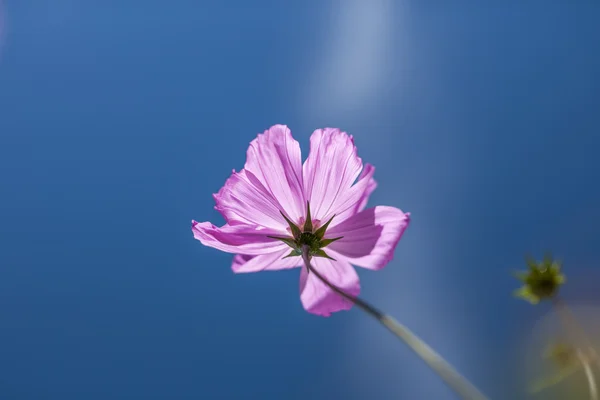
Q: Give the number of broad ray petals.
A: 8